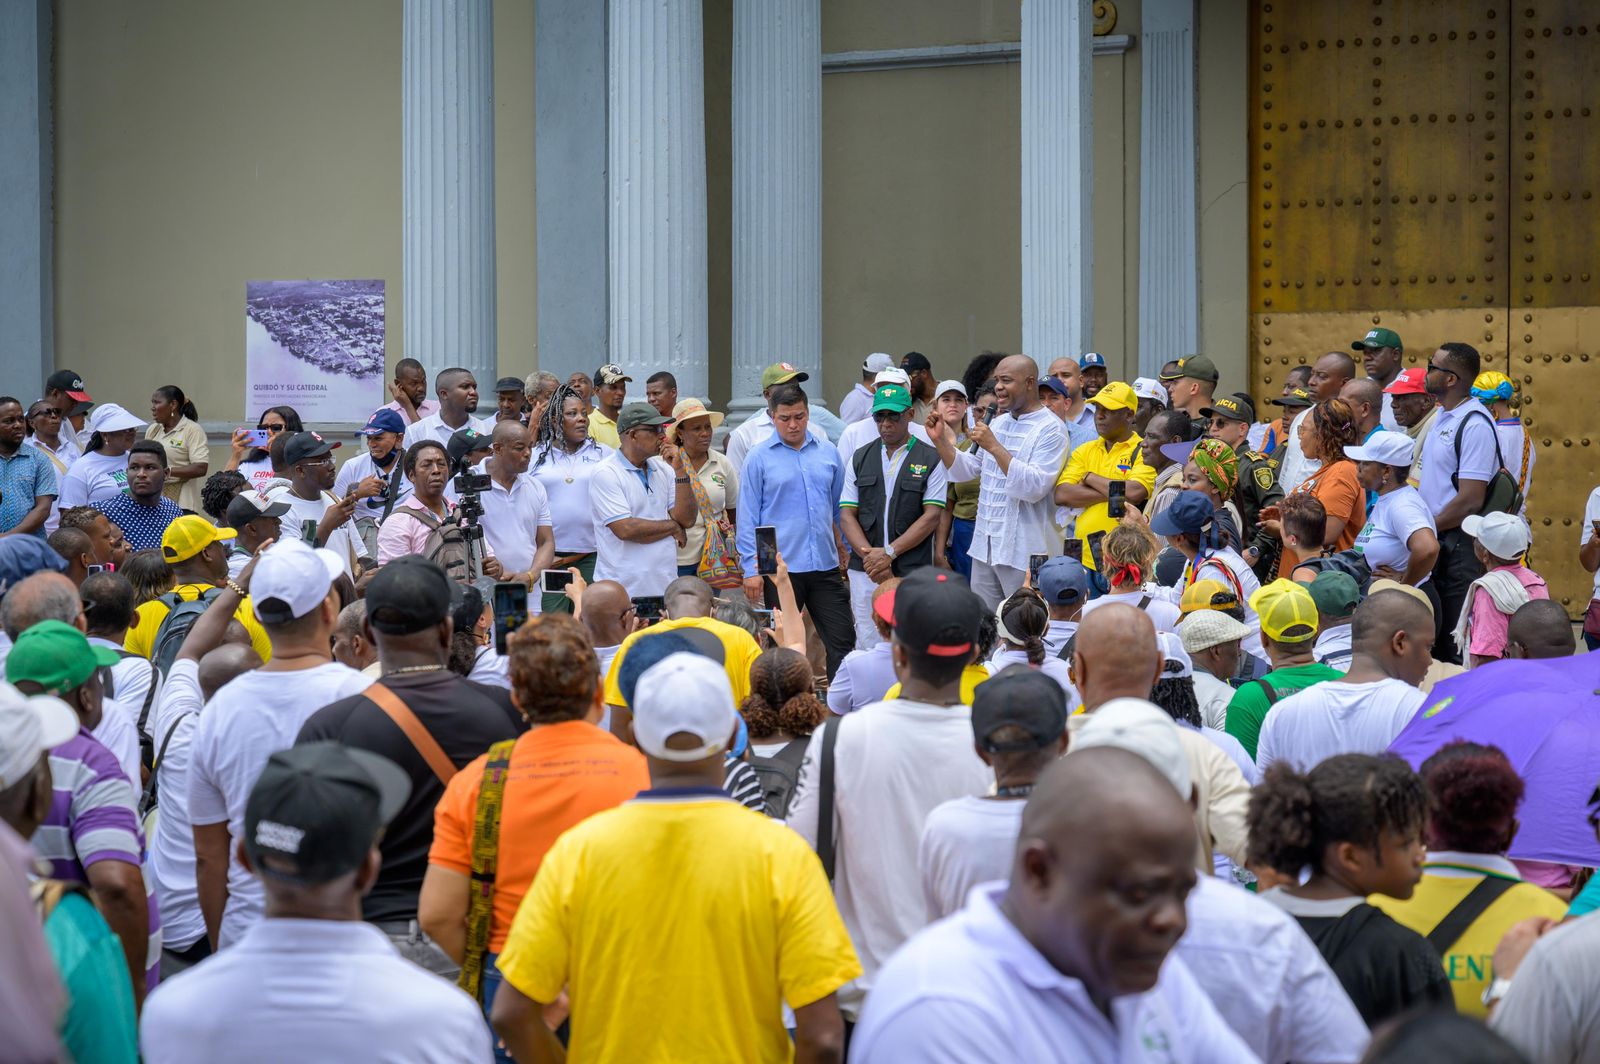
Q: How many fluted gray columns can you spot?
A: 5